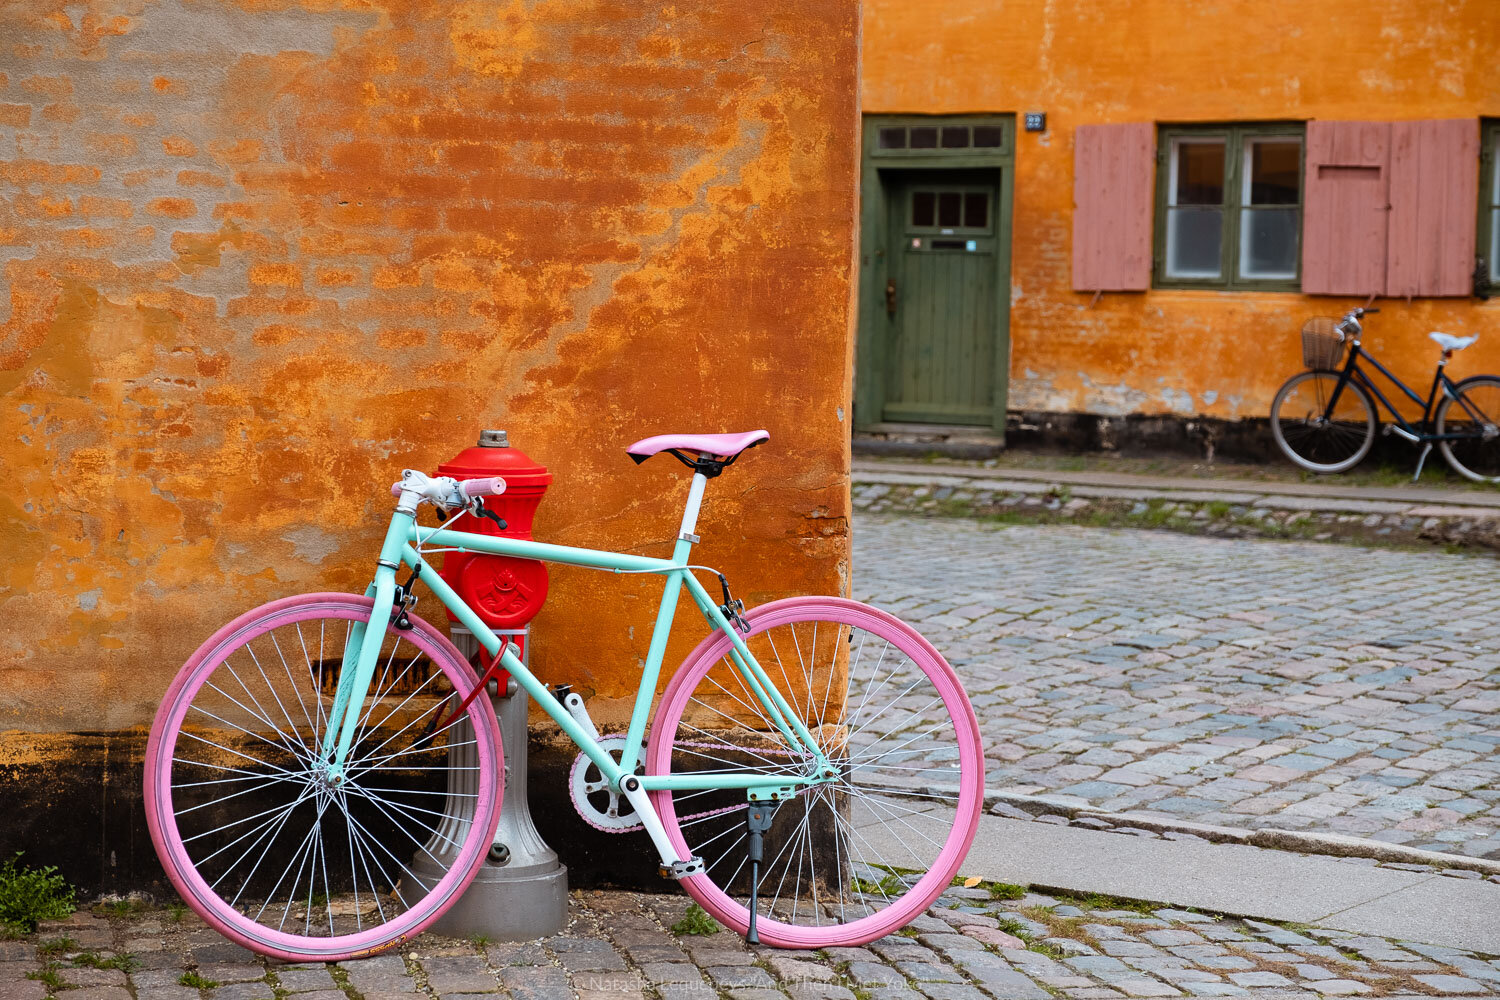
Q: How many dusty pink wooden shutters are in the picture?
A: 3